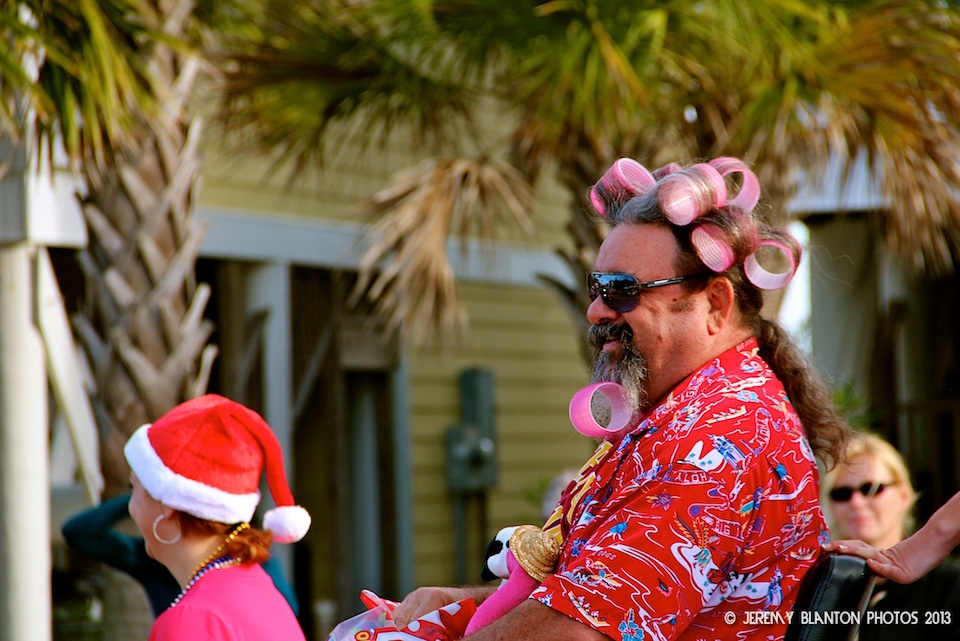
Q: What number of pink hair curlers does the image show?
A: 7